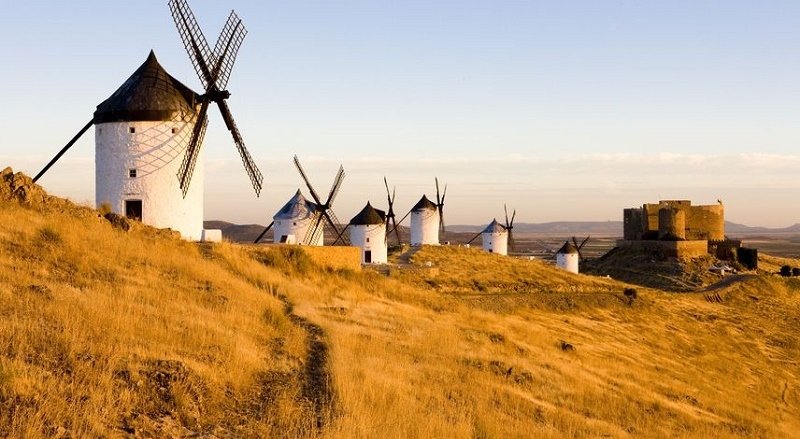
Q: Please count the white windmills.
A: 6